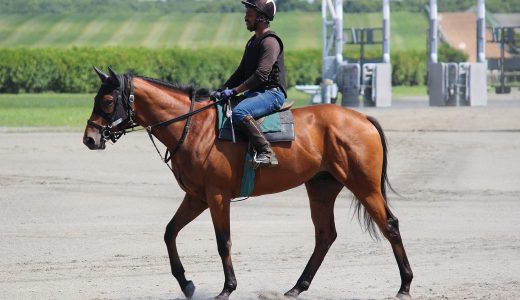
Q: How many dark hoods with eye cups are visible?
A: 1